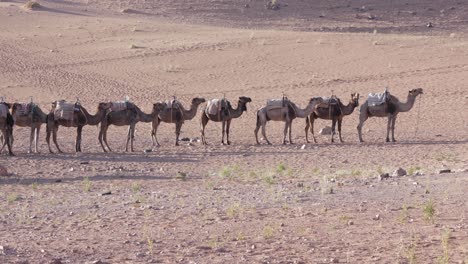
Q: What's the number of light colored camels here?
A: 2